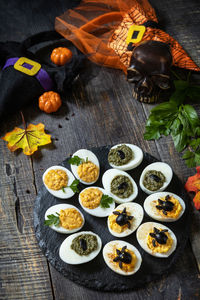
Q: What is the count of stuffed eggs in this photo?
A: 12